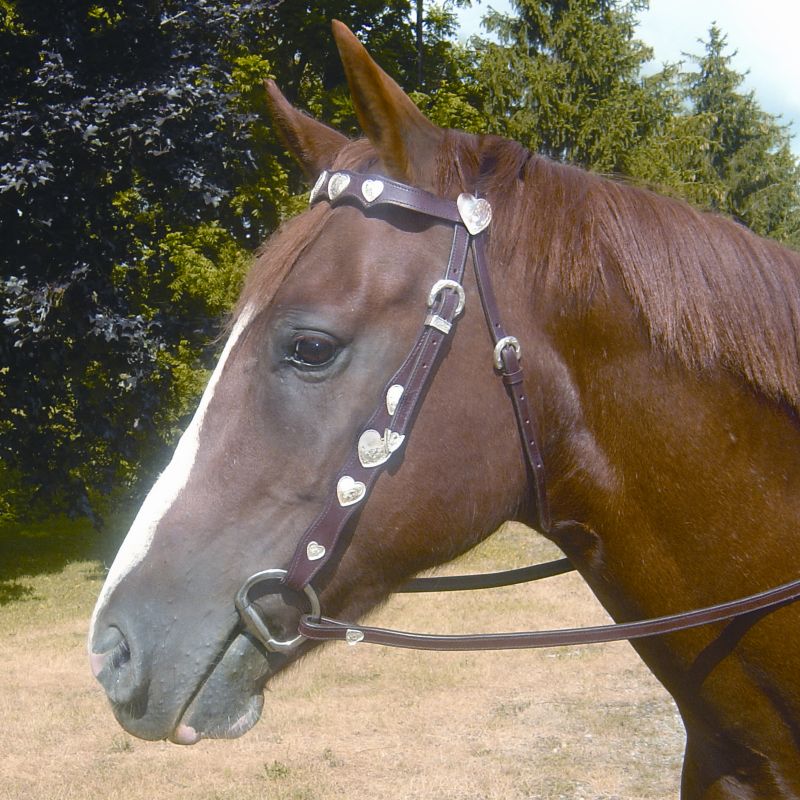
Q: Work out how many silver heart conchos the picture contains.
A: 9